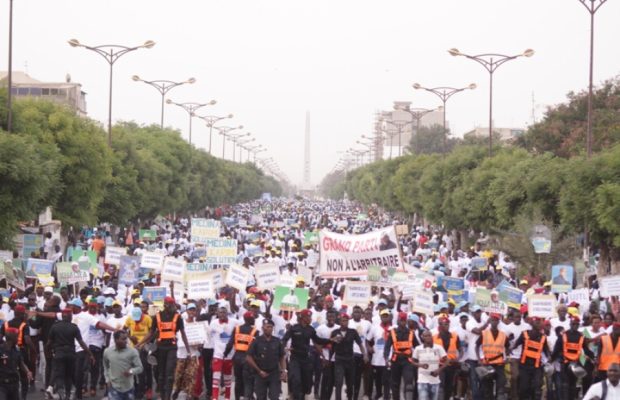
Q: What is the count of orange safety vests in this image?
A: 9